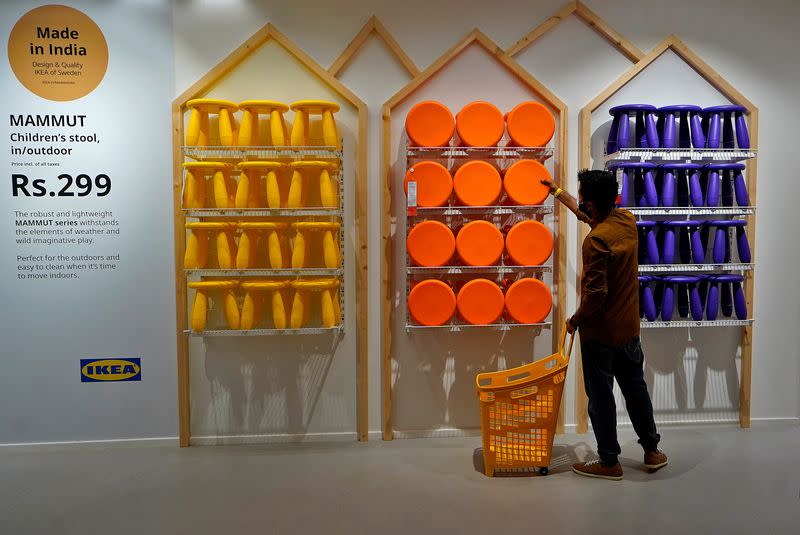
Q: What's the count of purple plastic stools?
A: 12